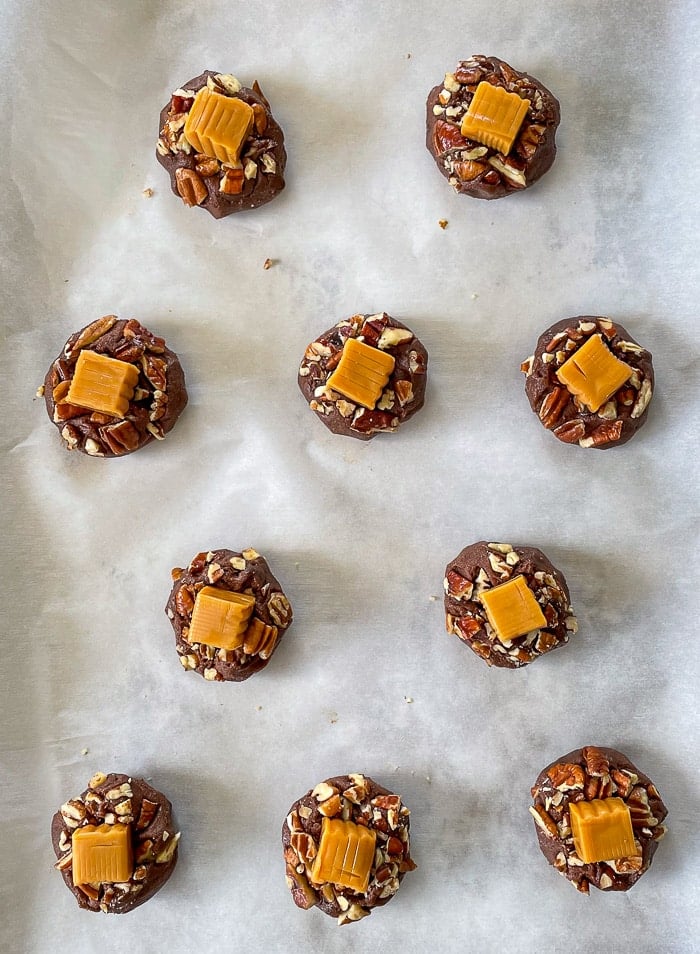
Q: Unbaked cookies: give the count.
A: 10